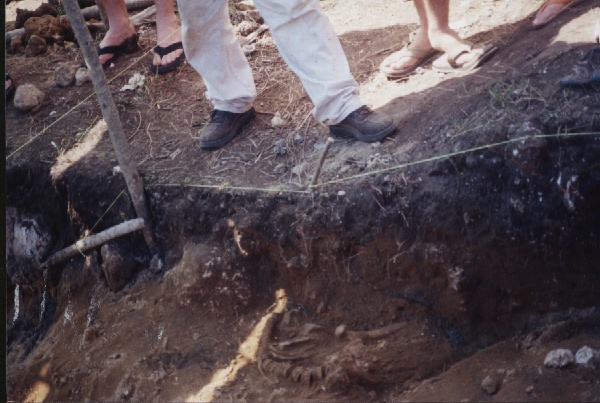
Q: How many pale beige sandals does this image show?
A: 2